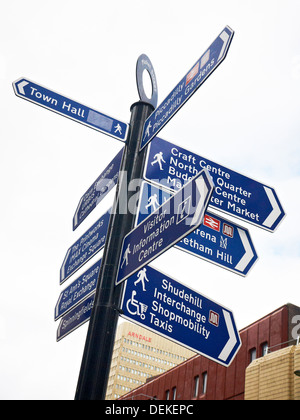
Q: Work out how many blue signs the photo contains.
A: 10